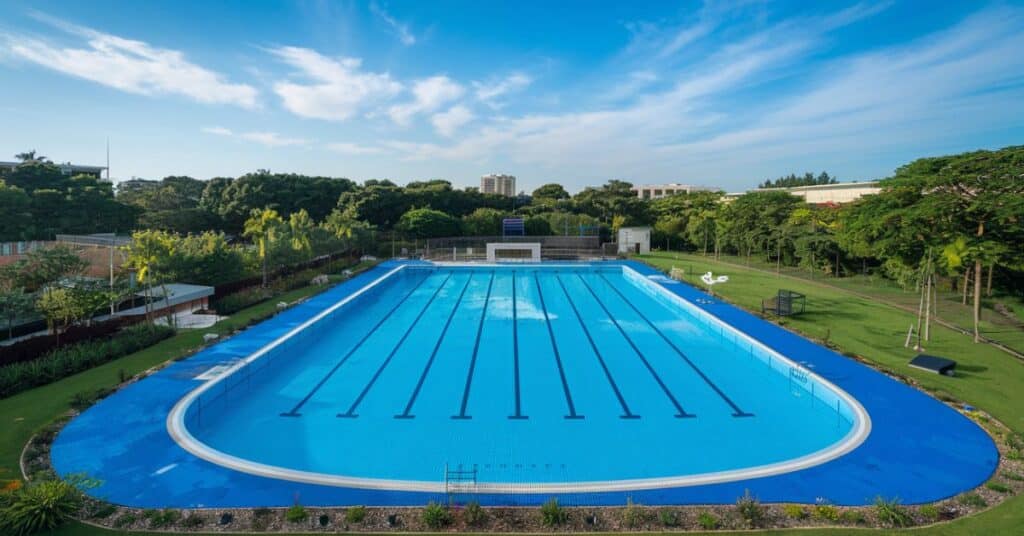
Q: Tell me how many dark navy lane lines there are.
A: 9